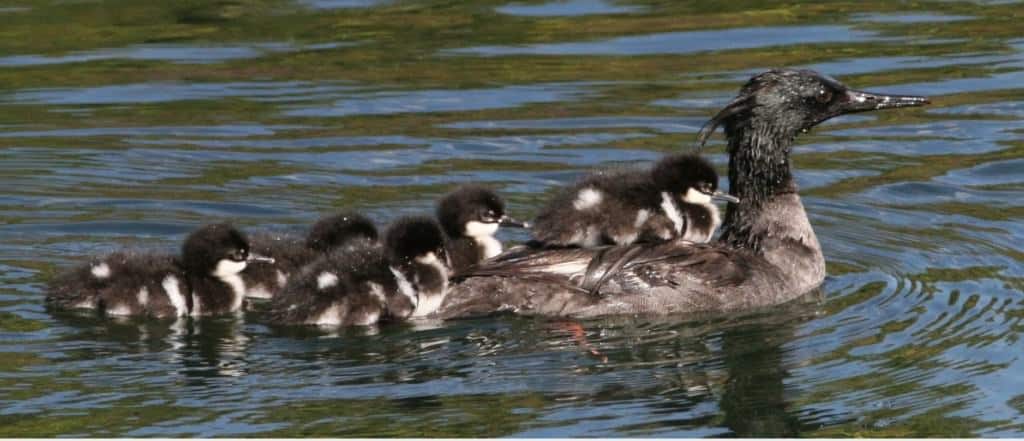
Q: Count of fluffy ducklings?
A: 5